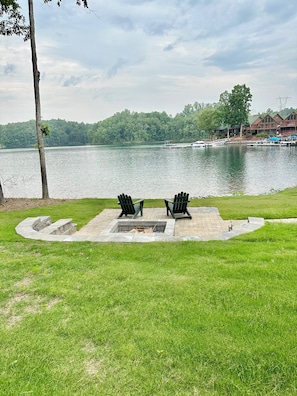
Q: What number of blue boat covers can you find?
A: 2